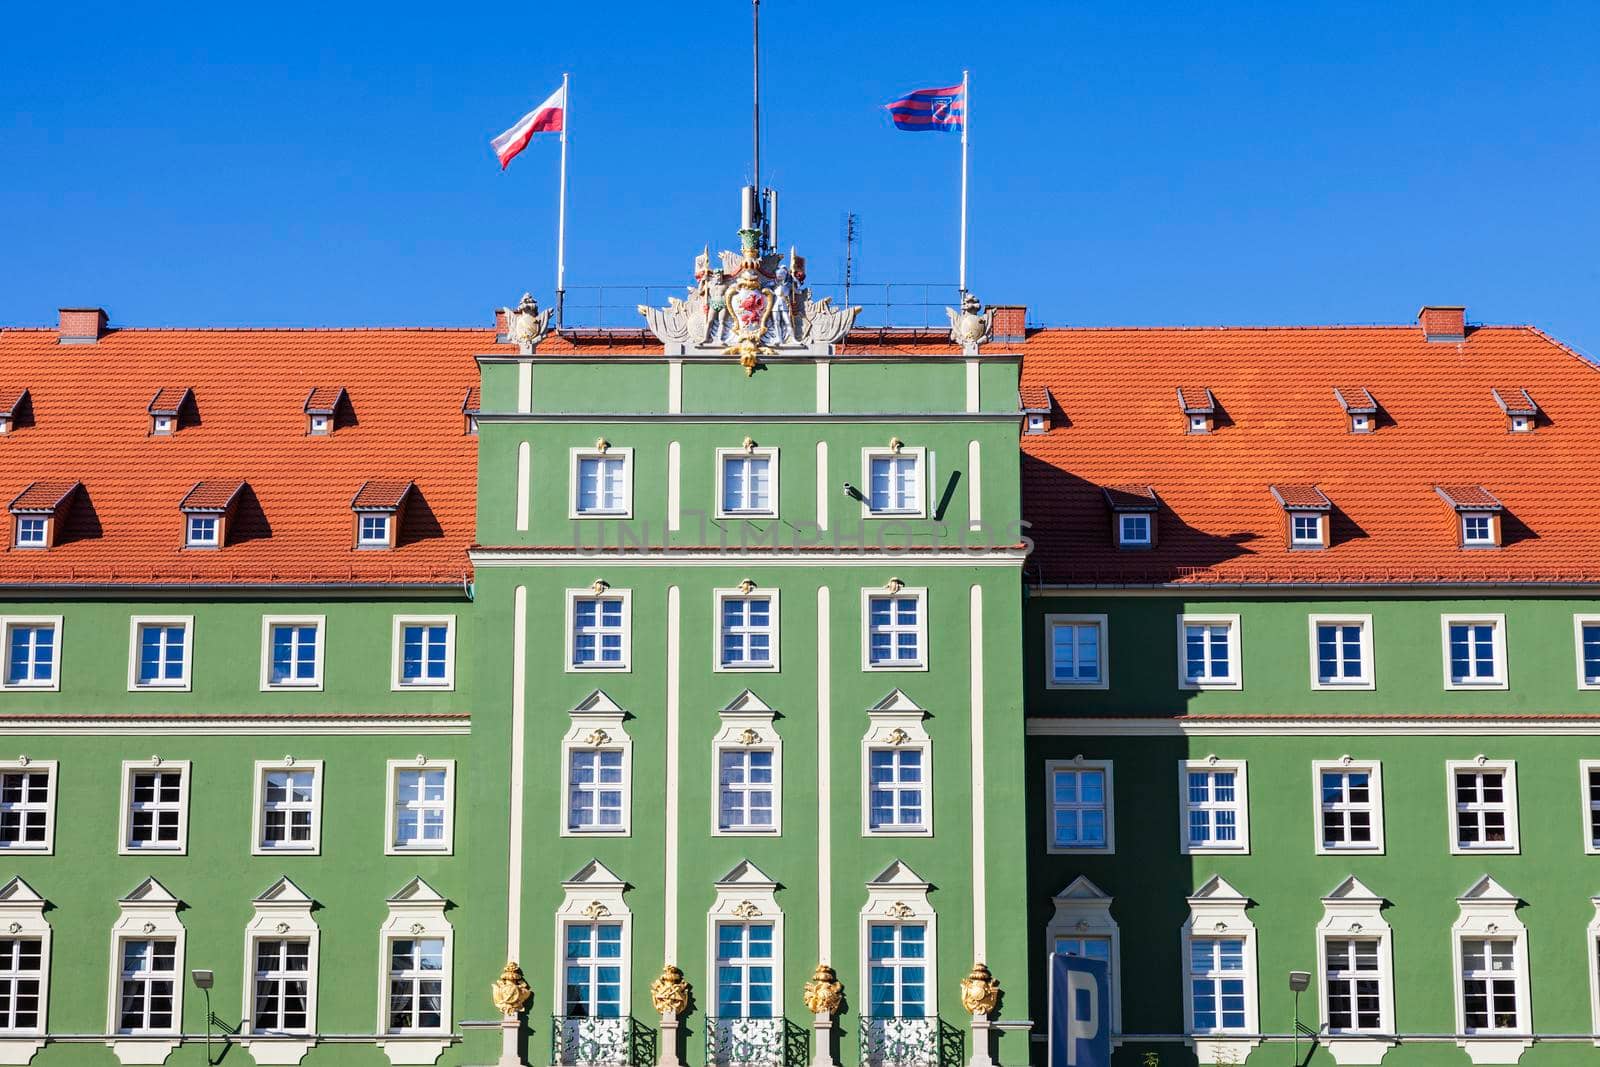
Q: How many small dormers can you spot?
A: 8